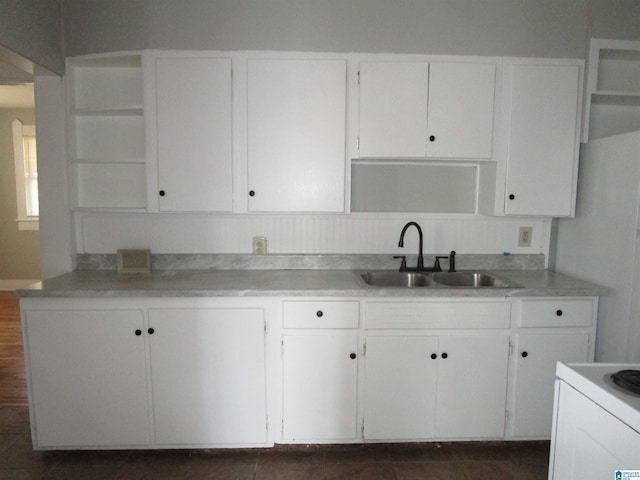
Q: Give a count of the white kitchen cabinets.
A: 11